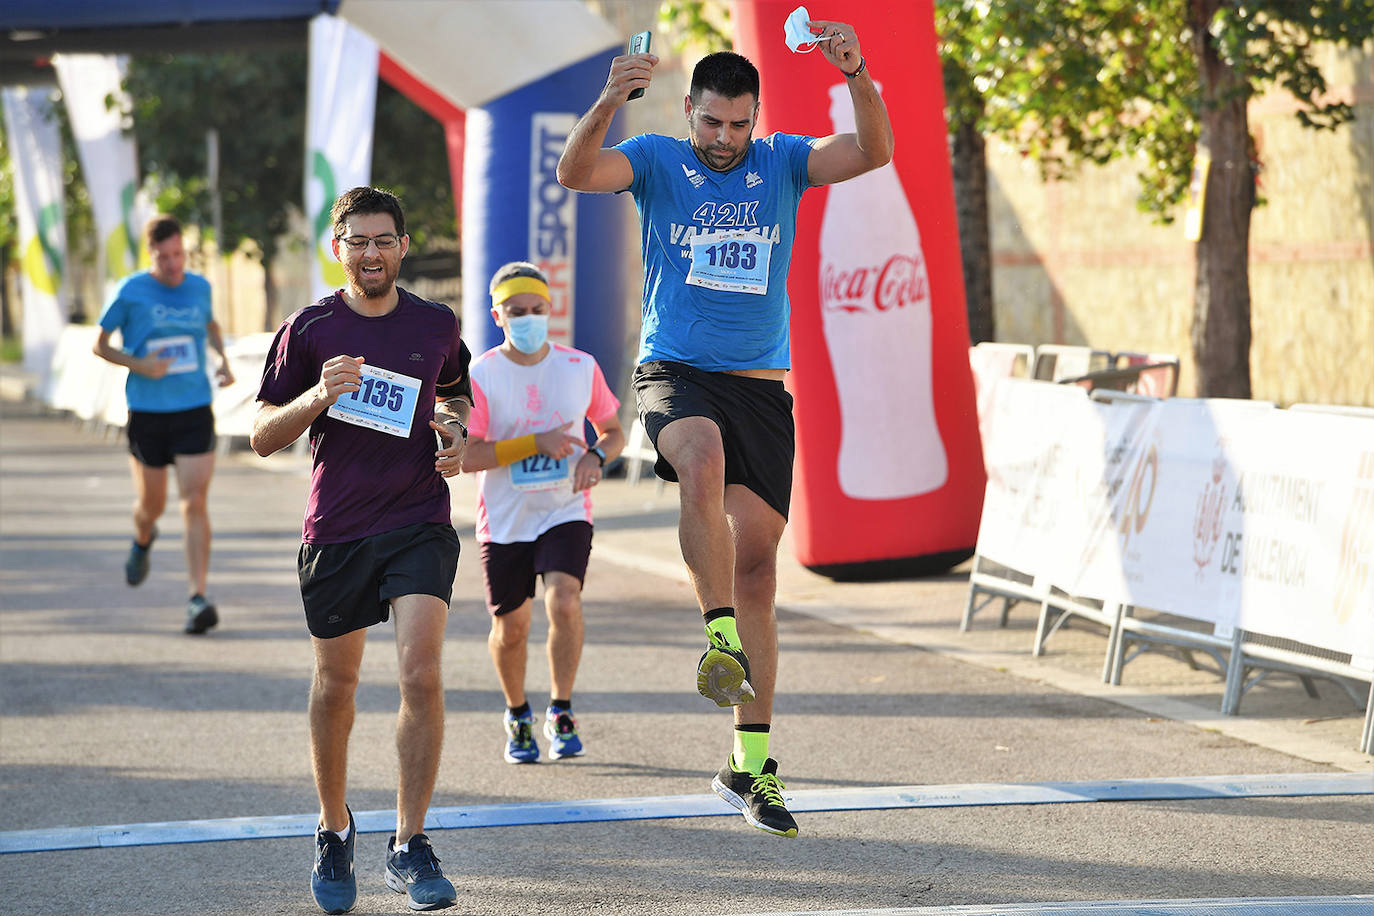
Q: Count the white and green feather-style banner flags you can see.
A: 3